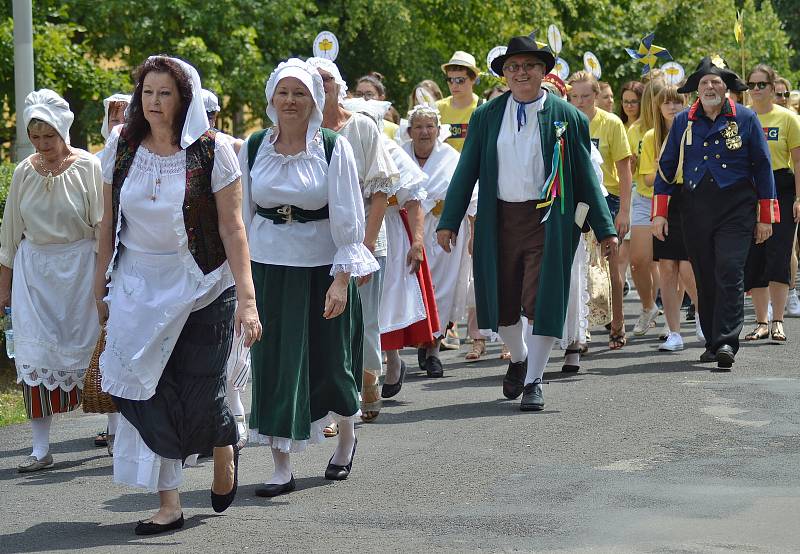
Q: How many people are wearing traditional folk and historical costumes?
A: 11